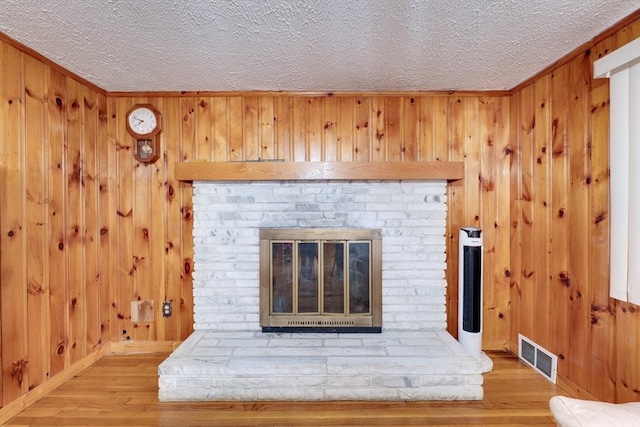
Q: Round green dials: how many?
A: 0